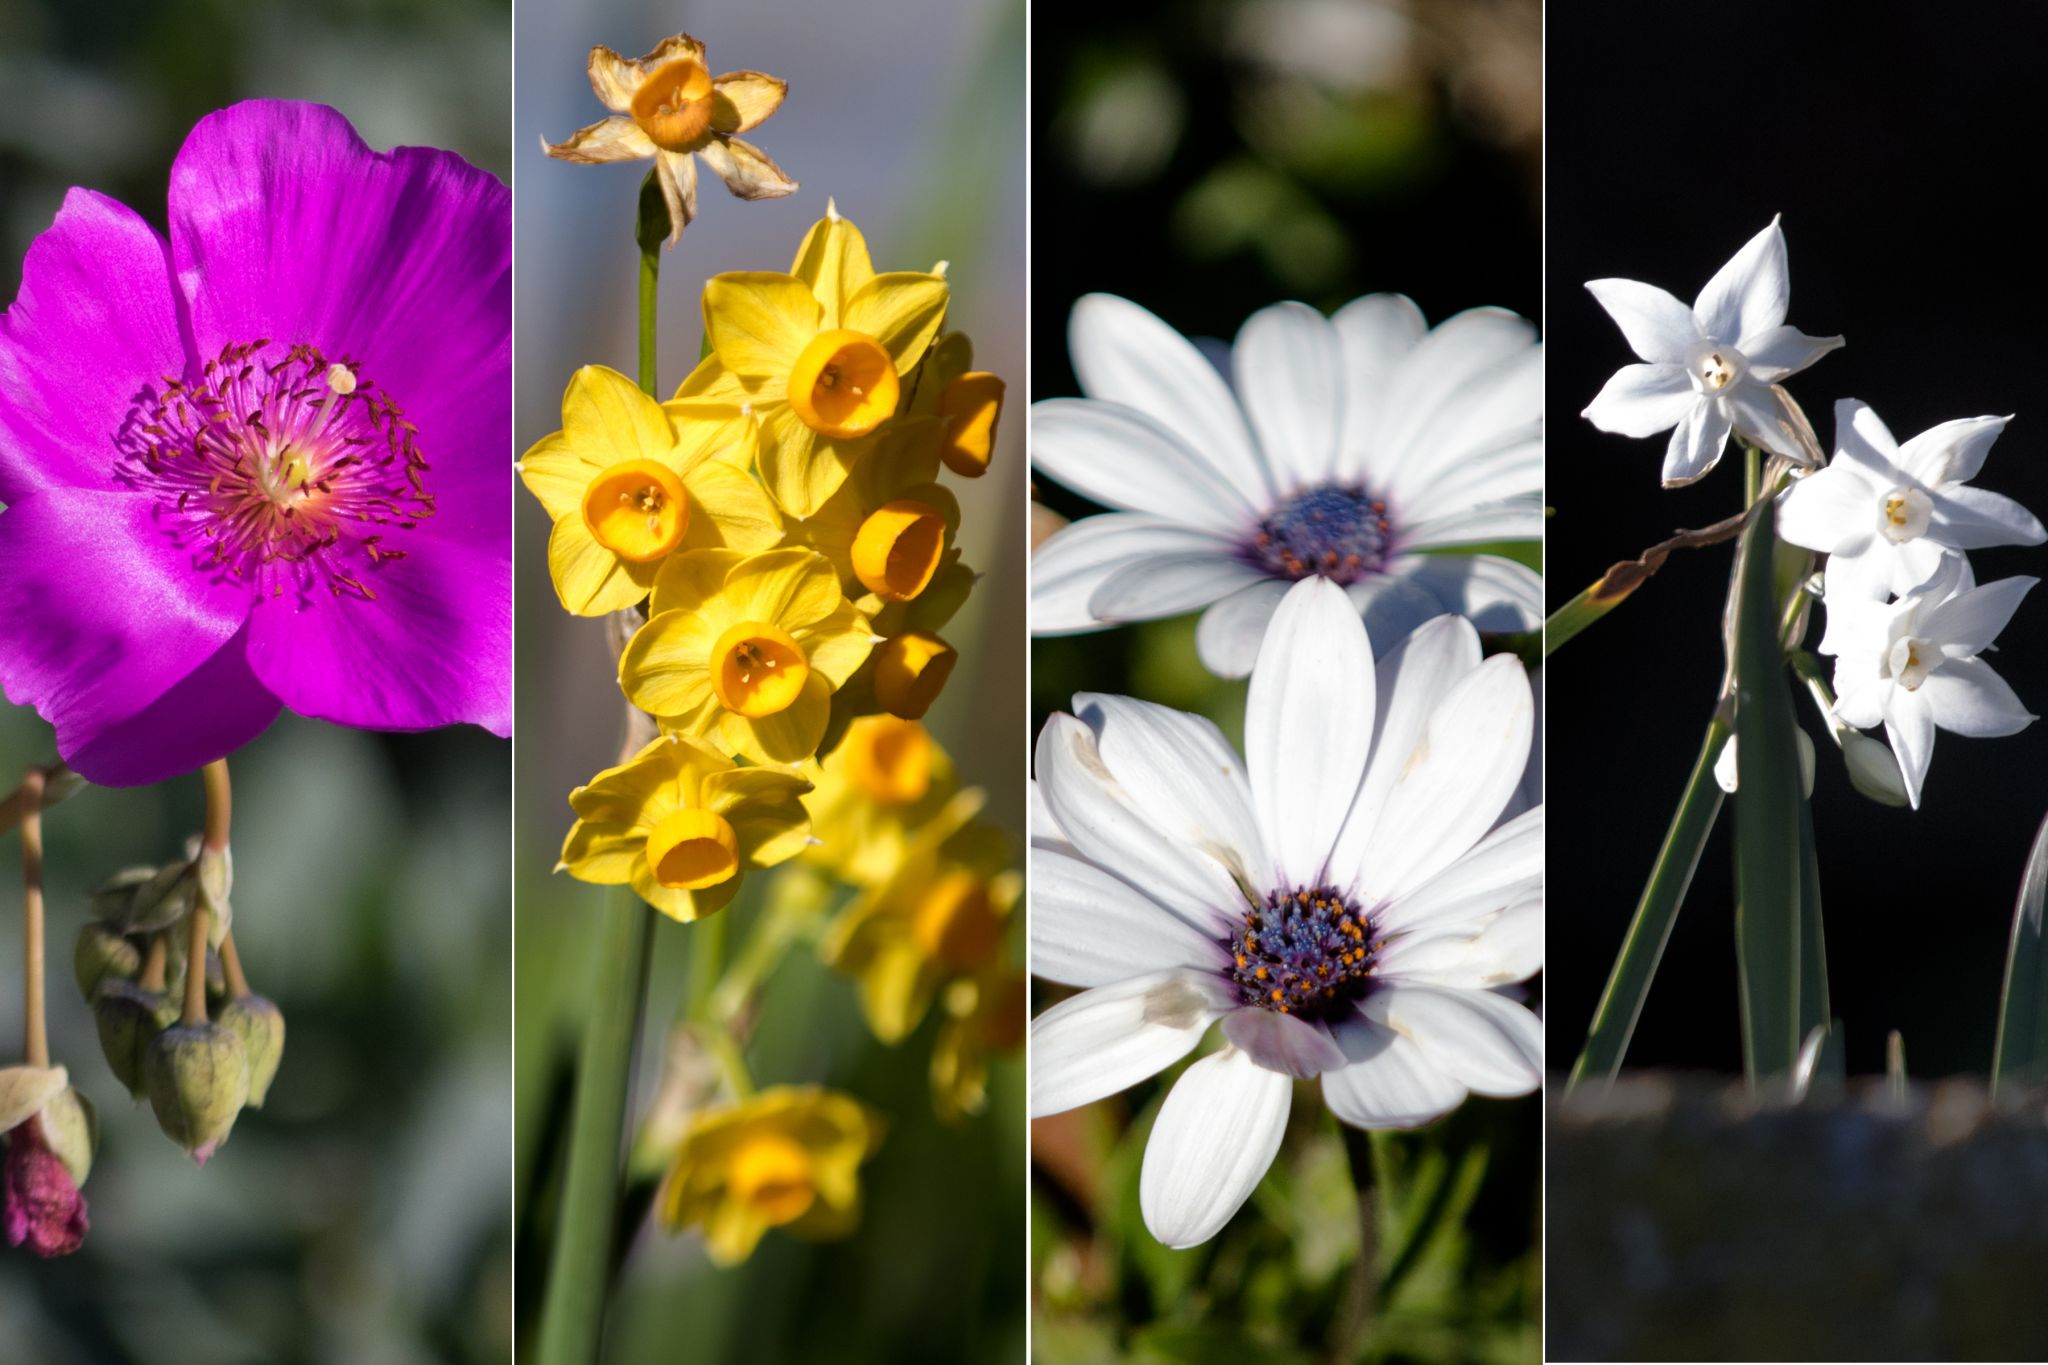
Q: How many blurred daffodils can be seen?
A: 4